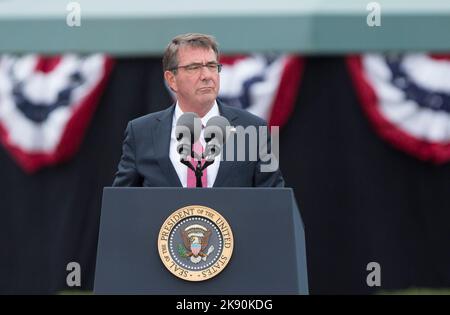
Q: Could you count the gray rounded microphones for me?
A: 2